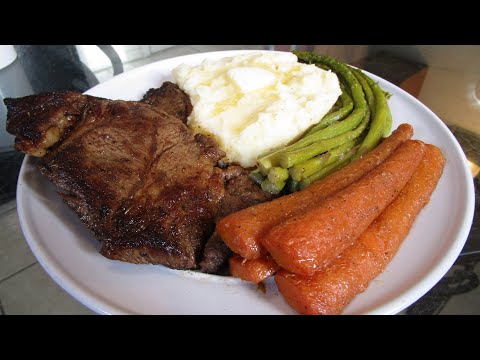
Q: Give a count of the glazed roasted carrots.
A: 4